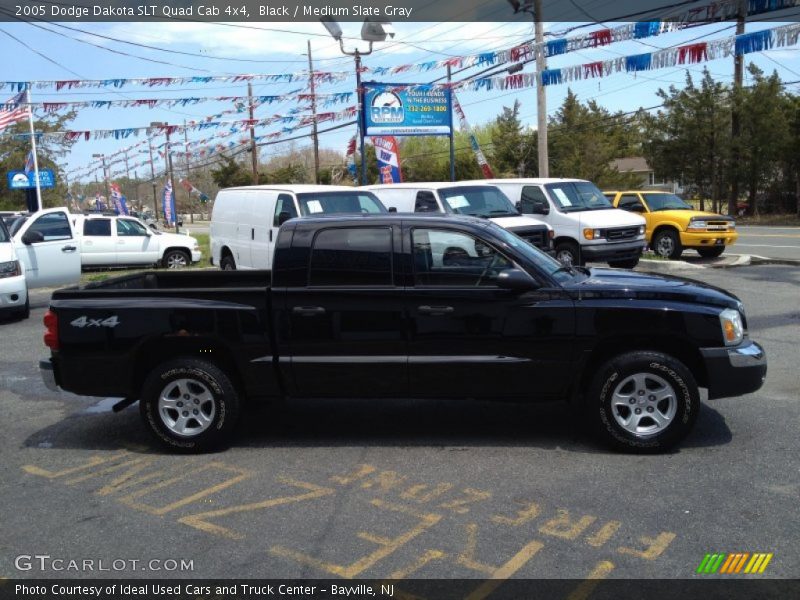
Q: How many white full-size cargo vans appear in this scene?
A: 3